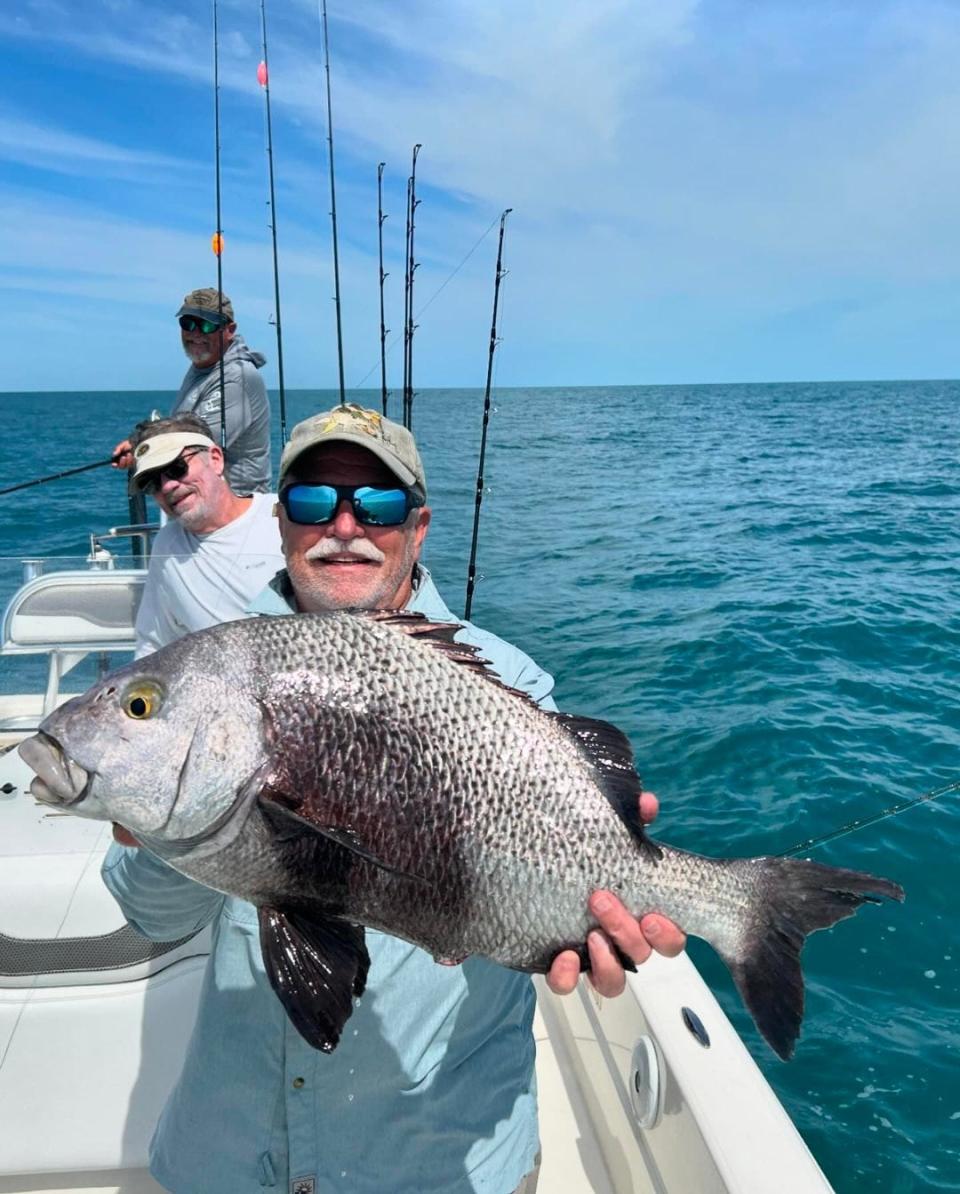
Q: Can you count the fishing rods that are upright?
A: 7